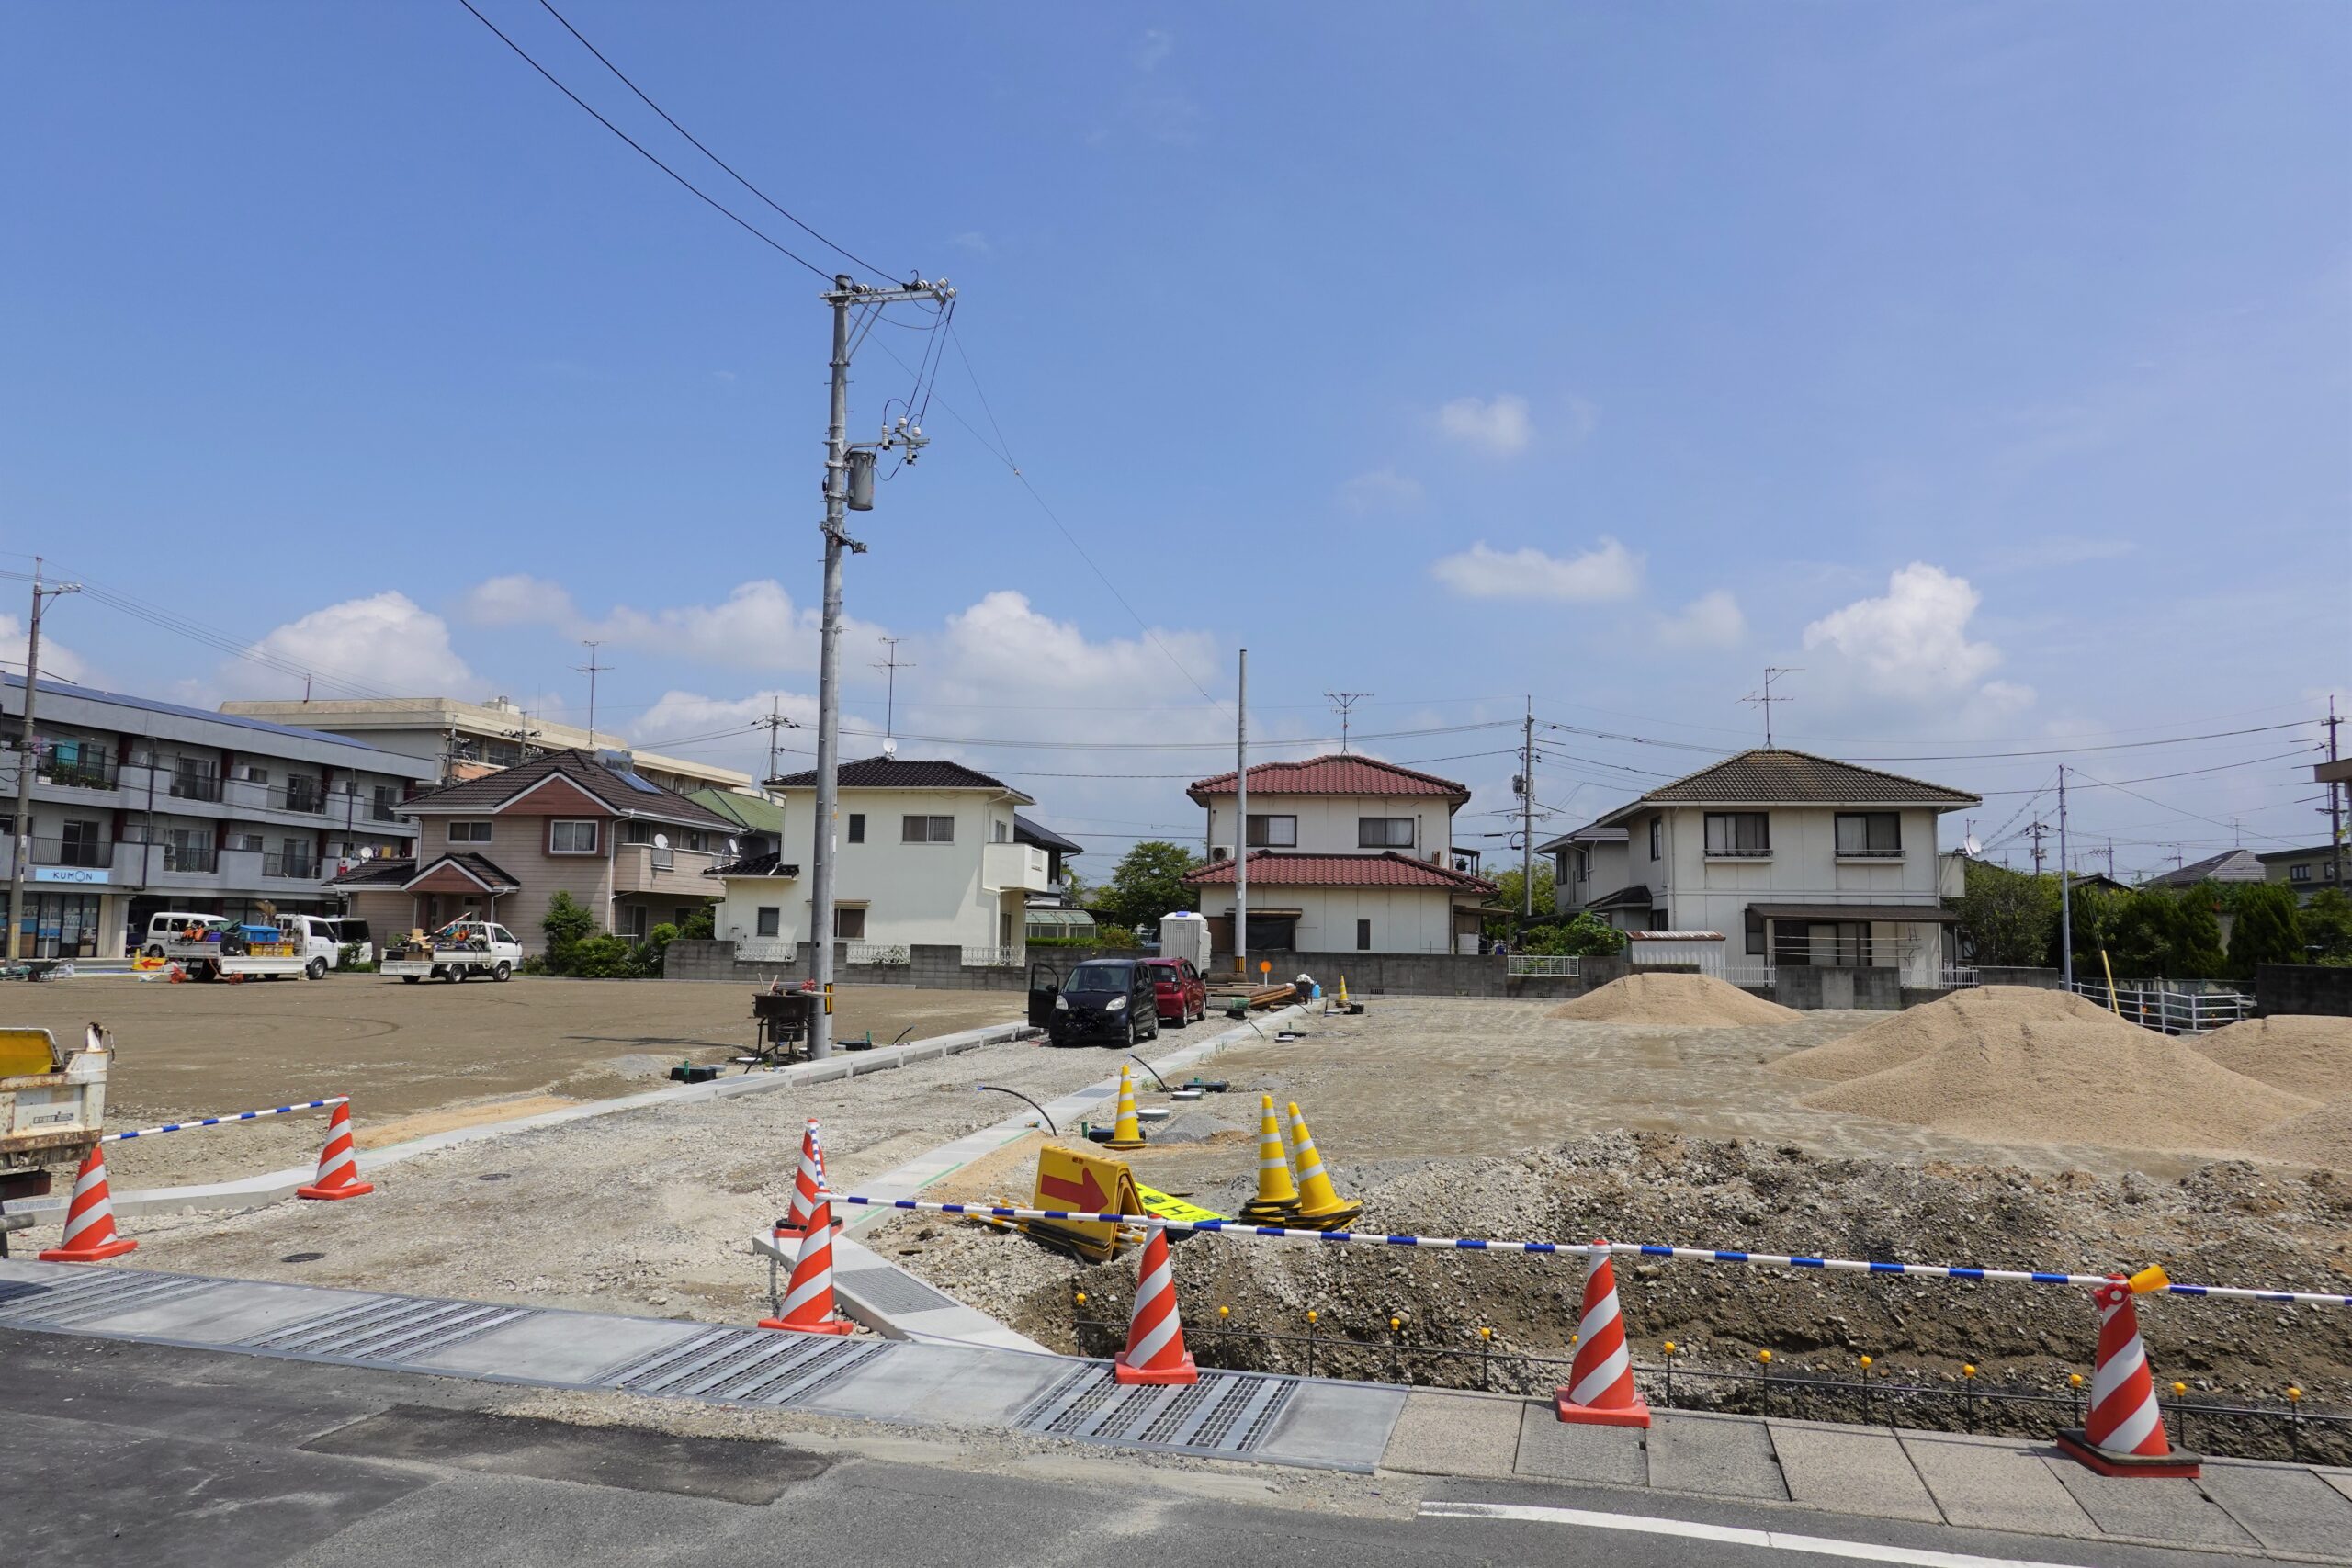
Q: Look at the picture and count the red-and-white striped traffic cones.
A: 7